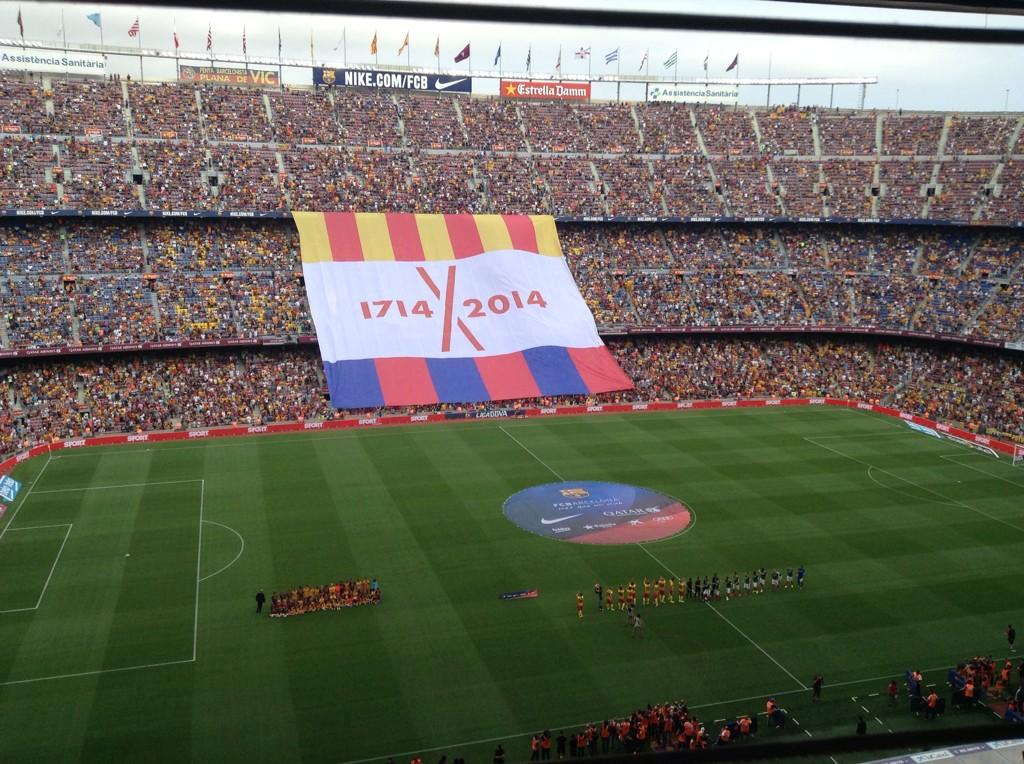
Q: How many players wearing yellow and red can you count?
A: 10